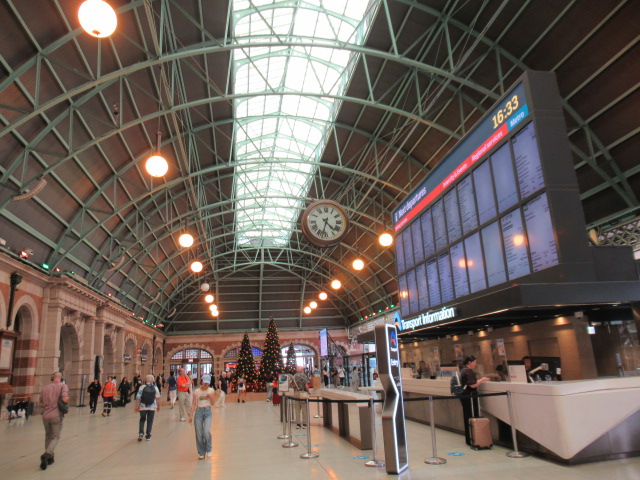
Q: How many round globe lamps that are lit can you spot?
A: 13